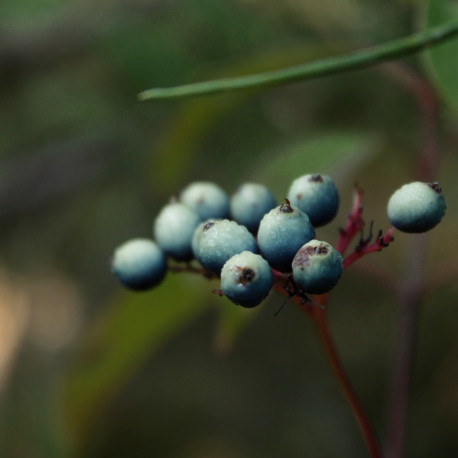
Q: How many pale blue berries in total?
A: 10